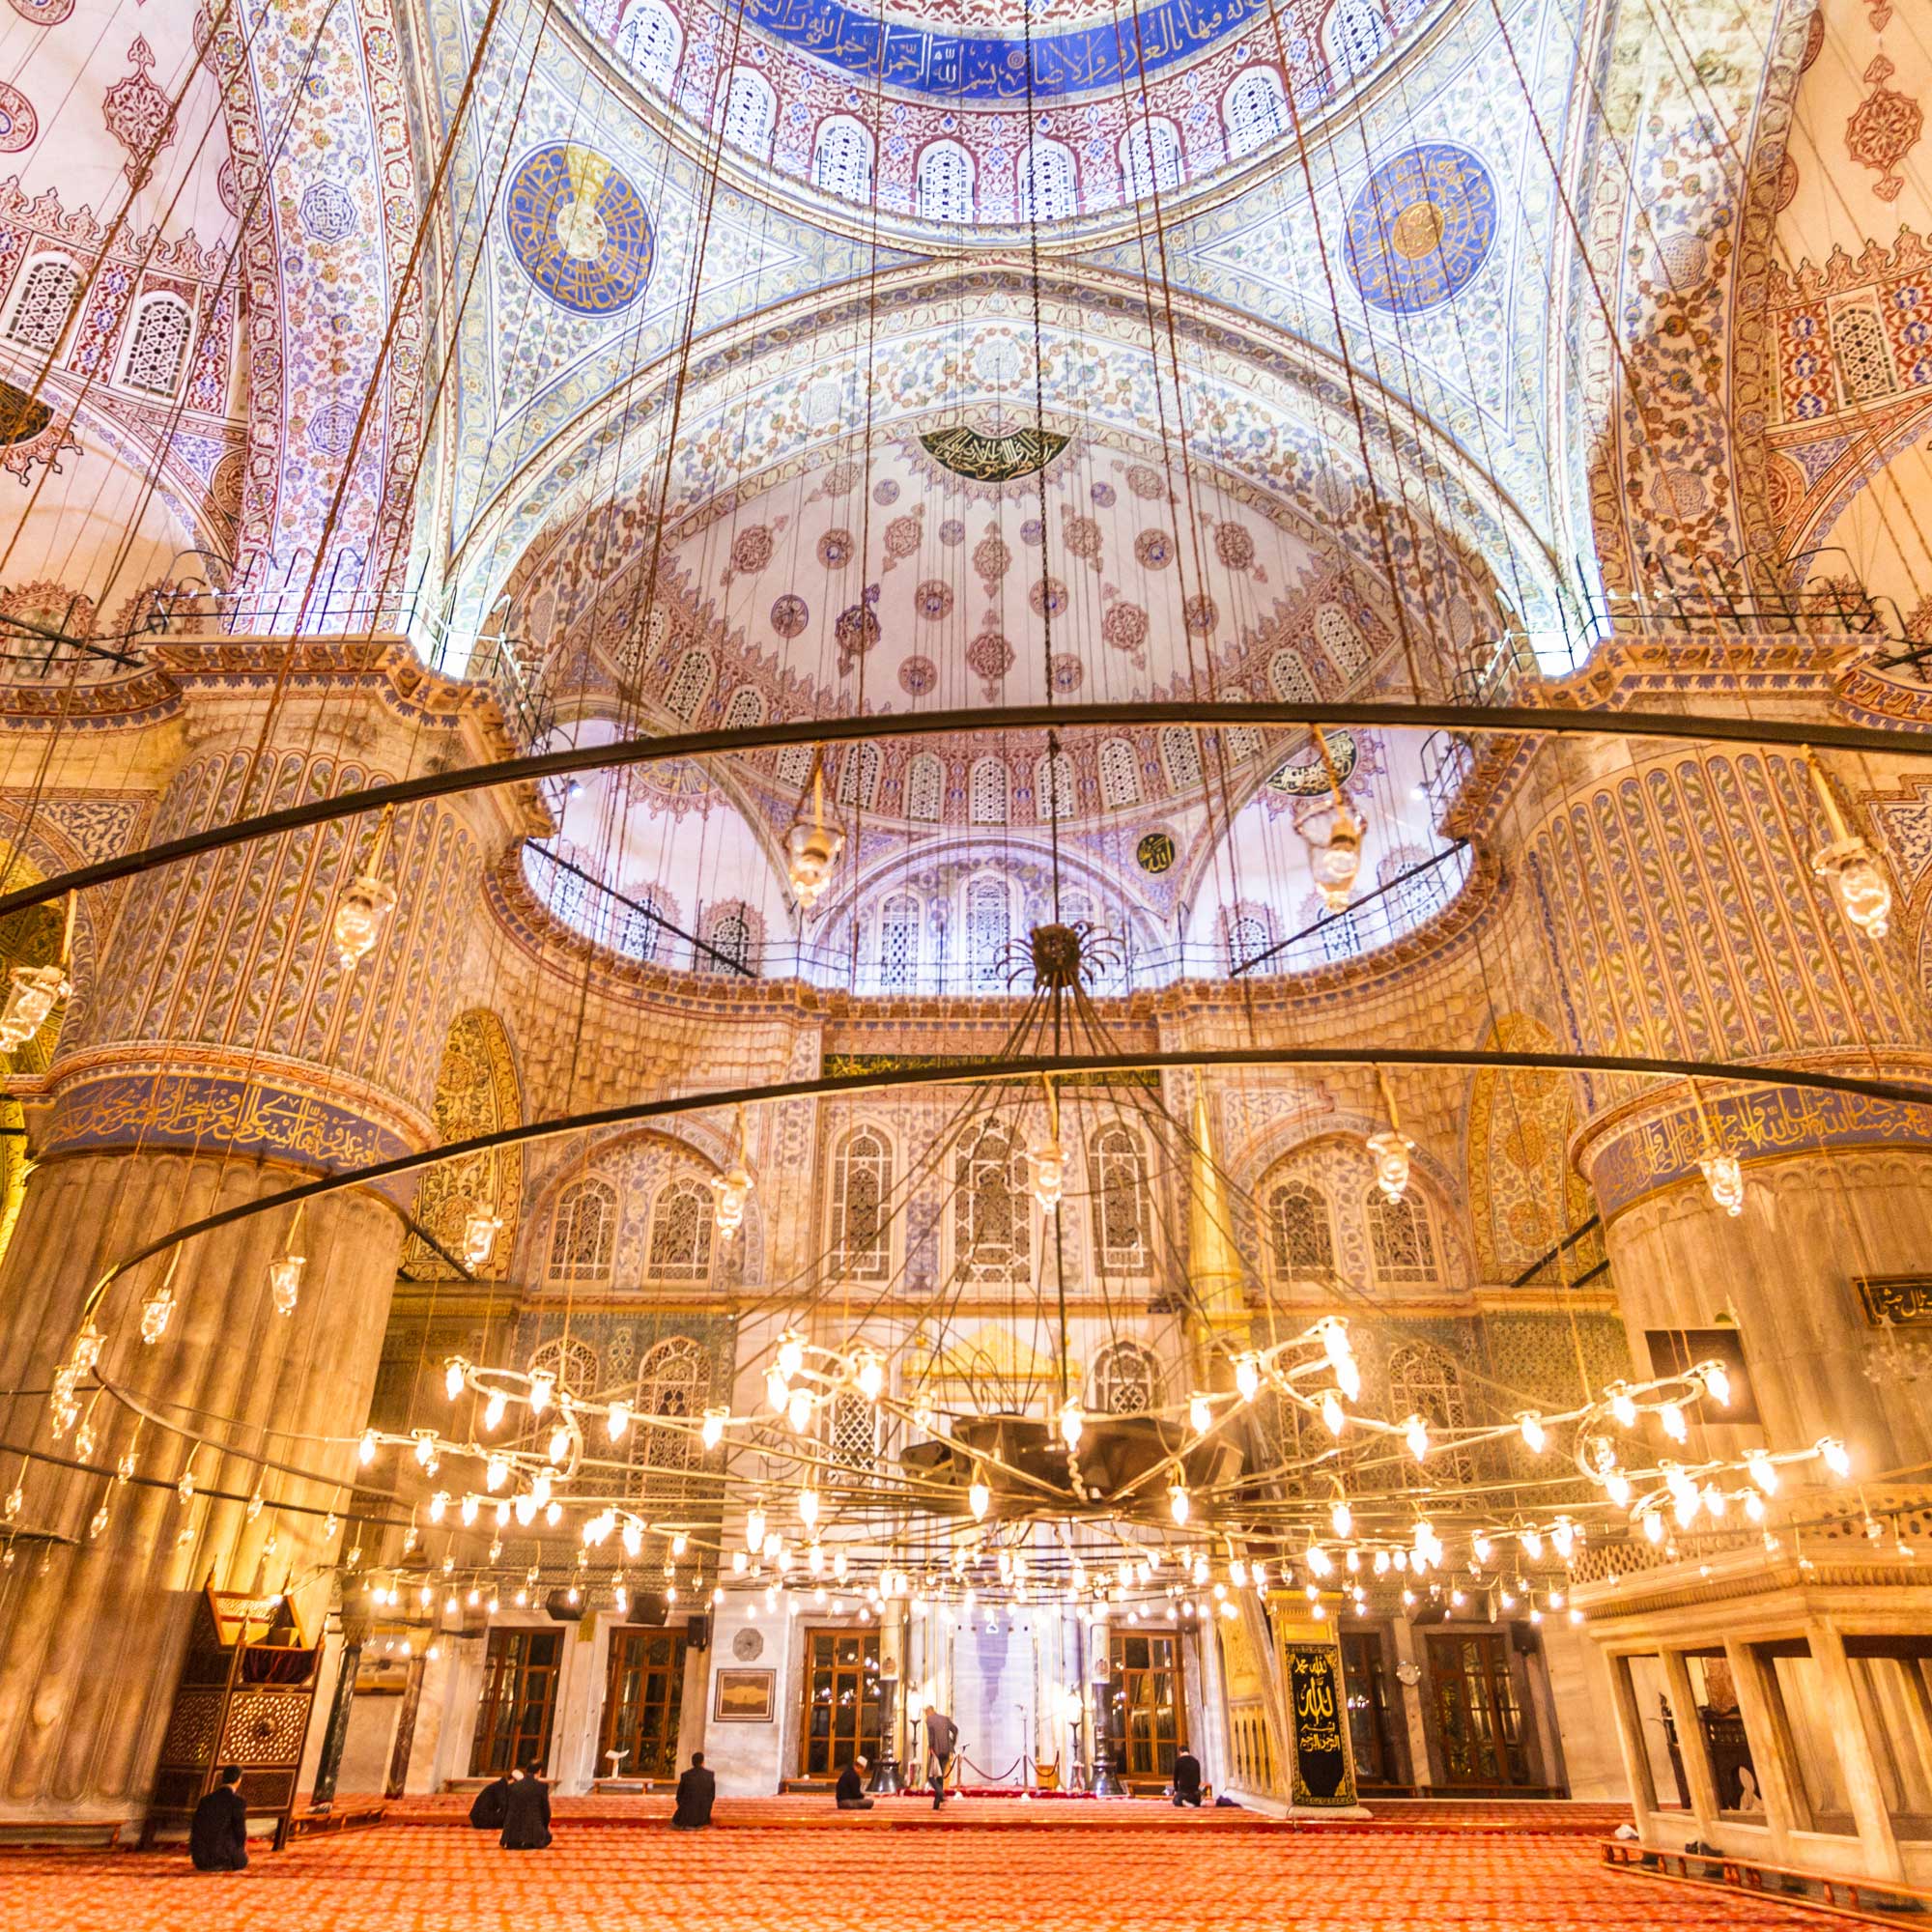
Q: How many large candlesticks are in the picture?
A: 2